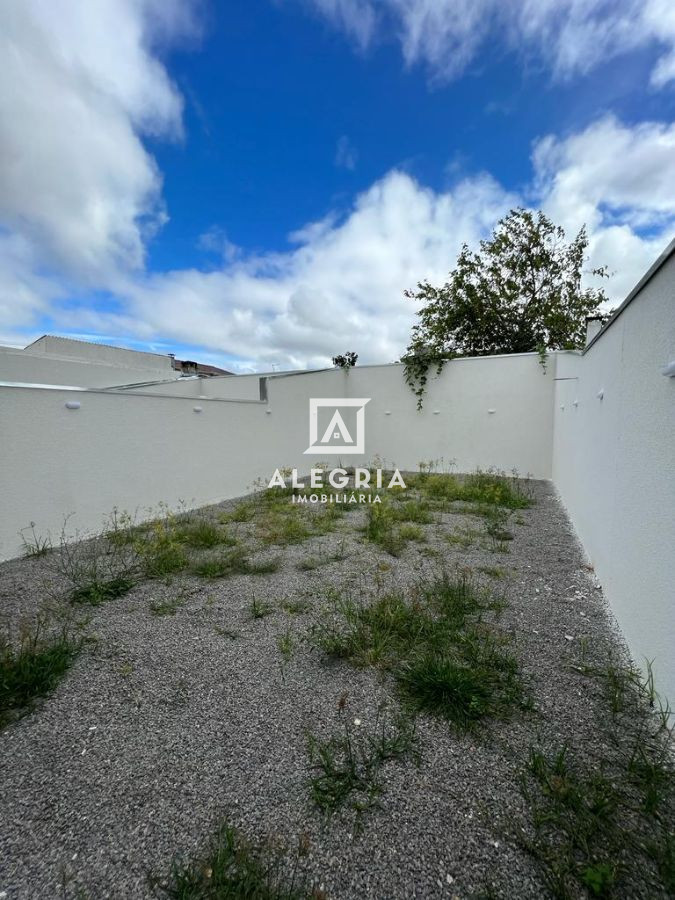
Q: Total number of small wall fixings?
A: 10